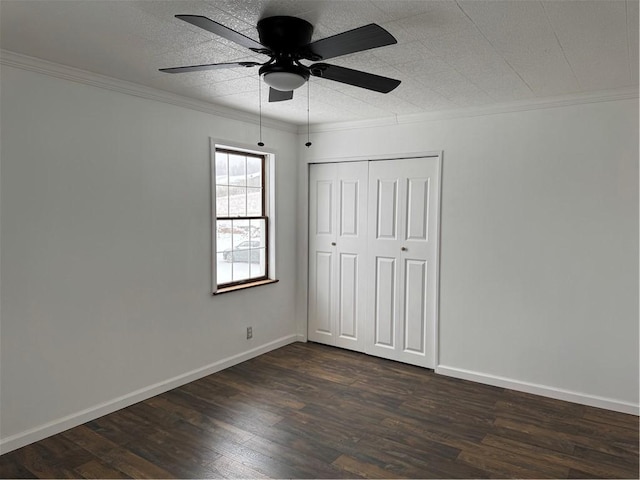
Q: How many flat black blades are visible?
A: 5